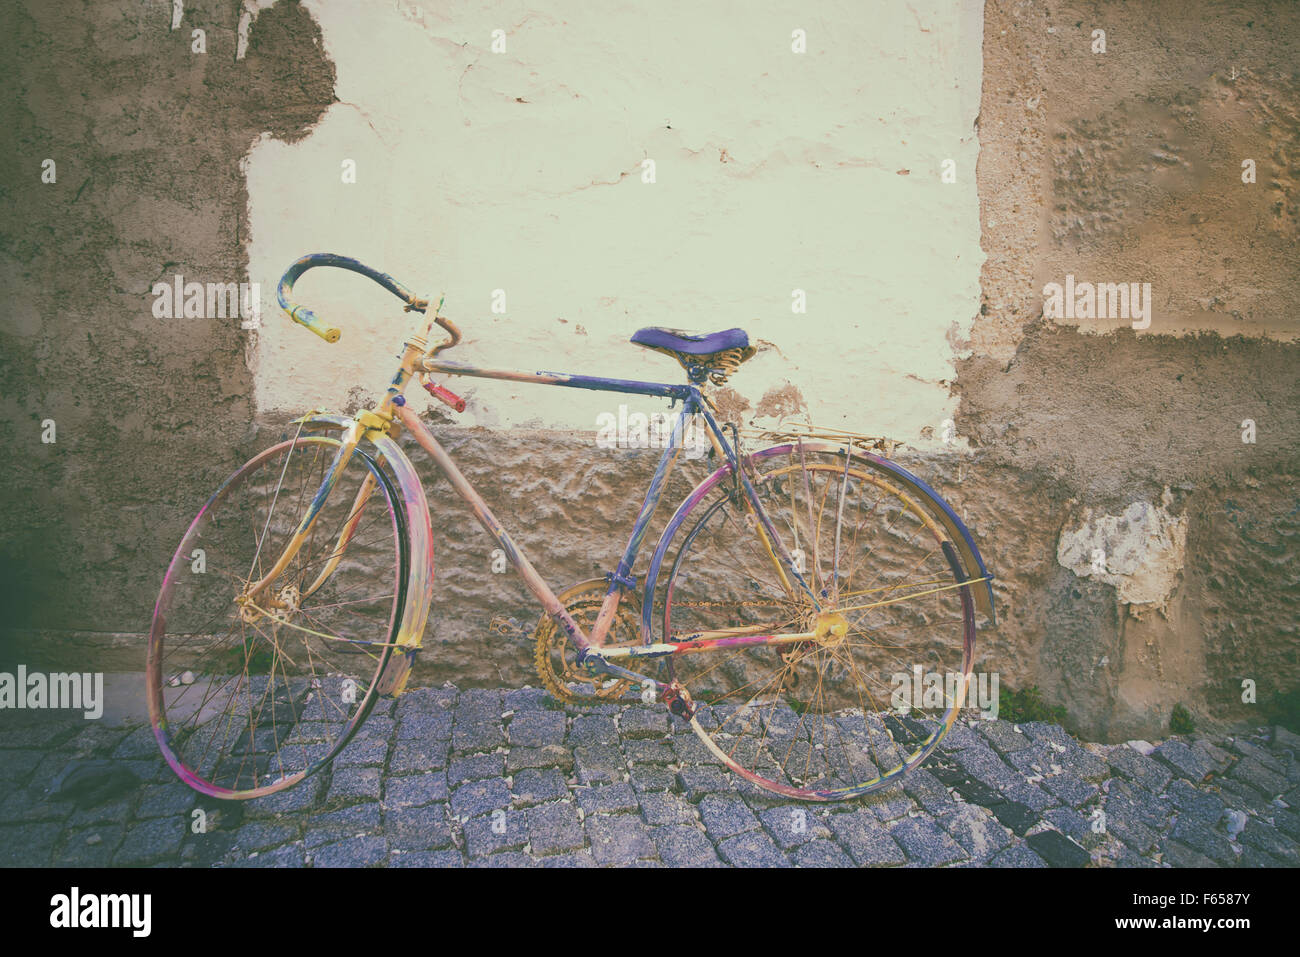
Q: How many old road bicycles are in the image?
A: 1